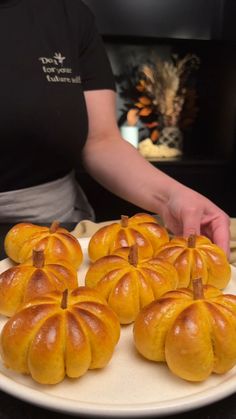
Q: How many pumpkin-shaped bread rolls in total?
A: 7